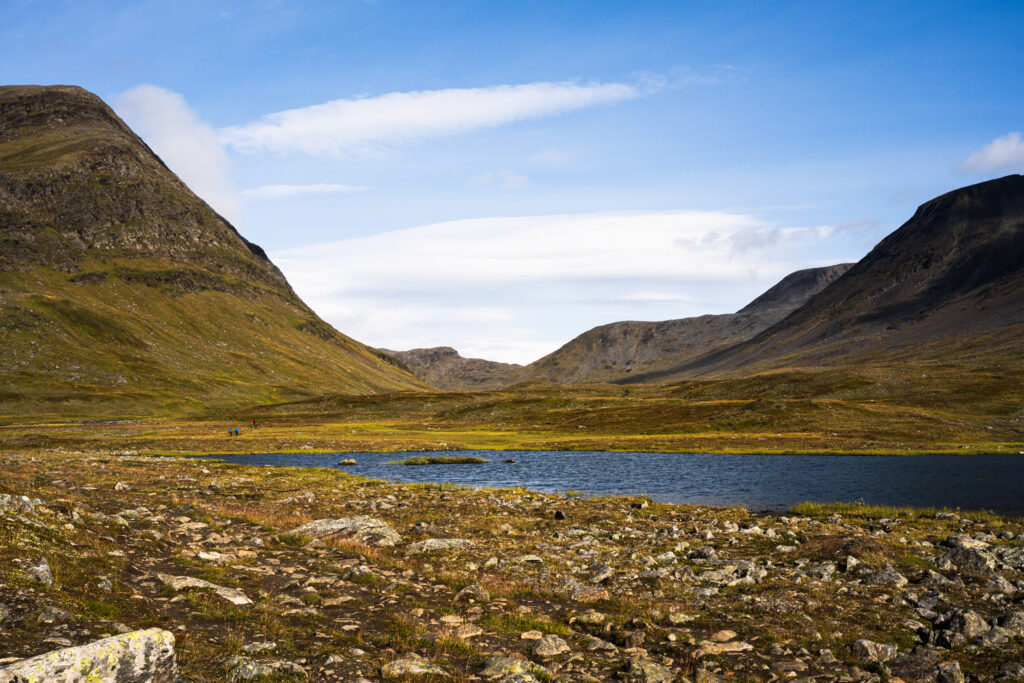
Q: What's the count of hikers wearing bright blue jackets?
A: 2